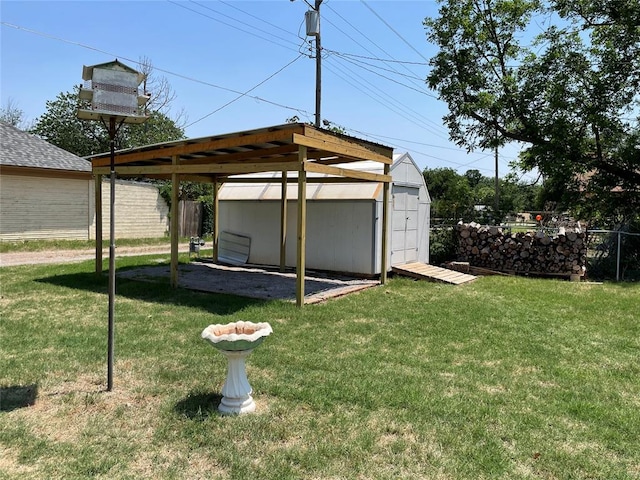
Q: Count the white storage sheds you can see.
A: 1